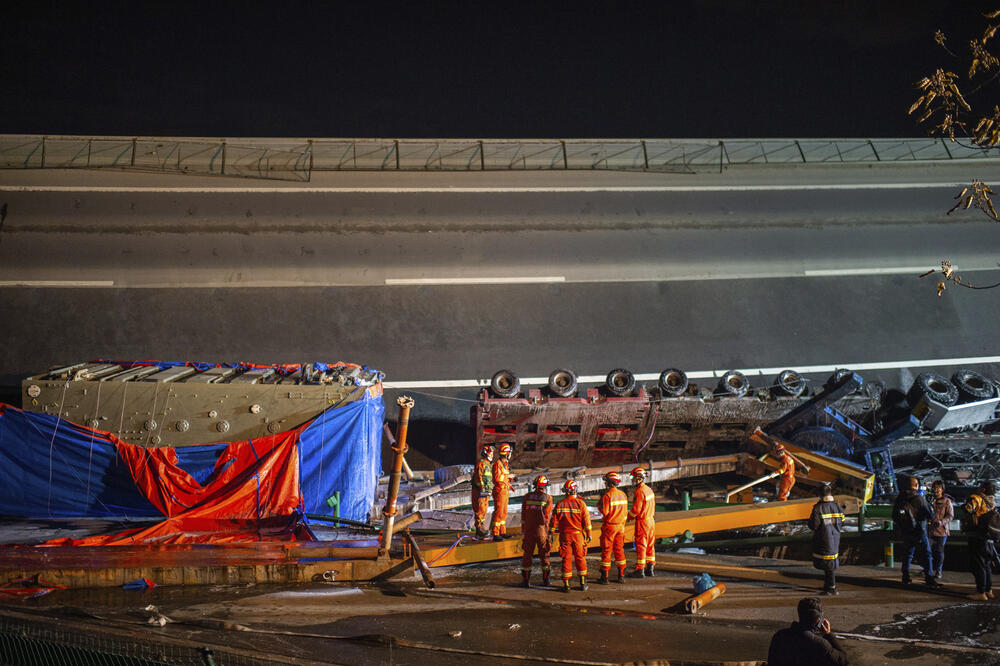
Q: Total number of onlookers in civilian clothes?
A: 4